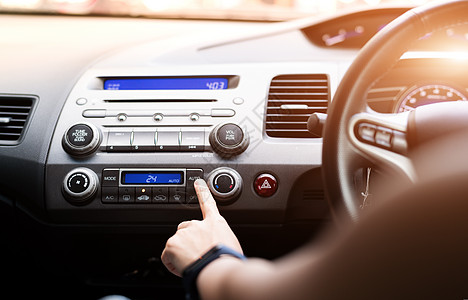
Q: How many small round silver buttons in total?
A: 5